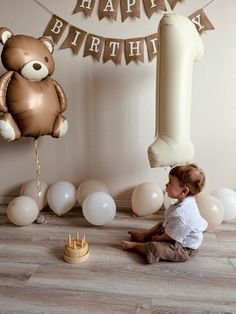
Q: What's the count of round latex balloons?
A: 9